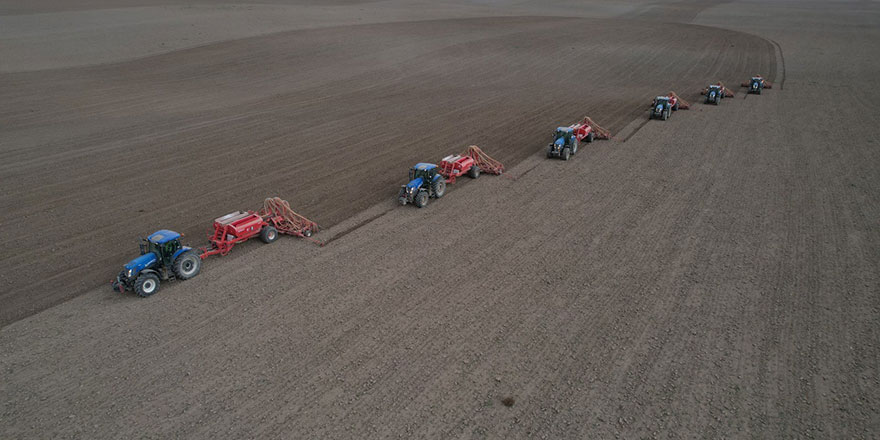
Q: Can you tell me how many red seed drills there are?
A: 6